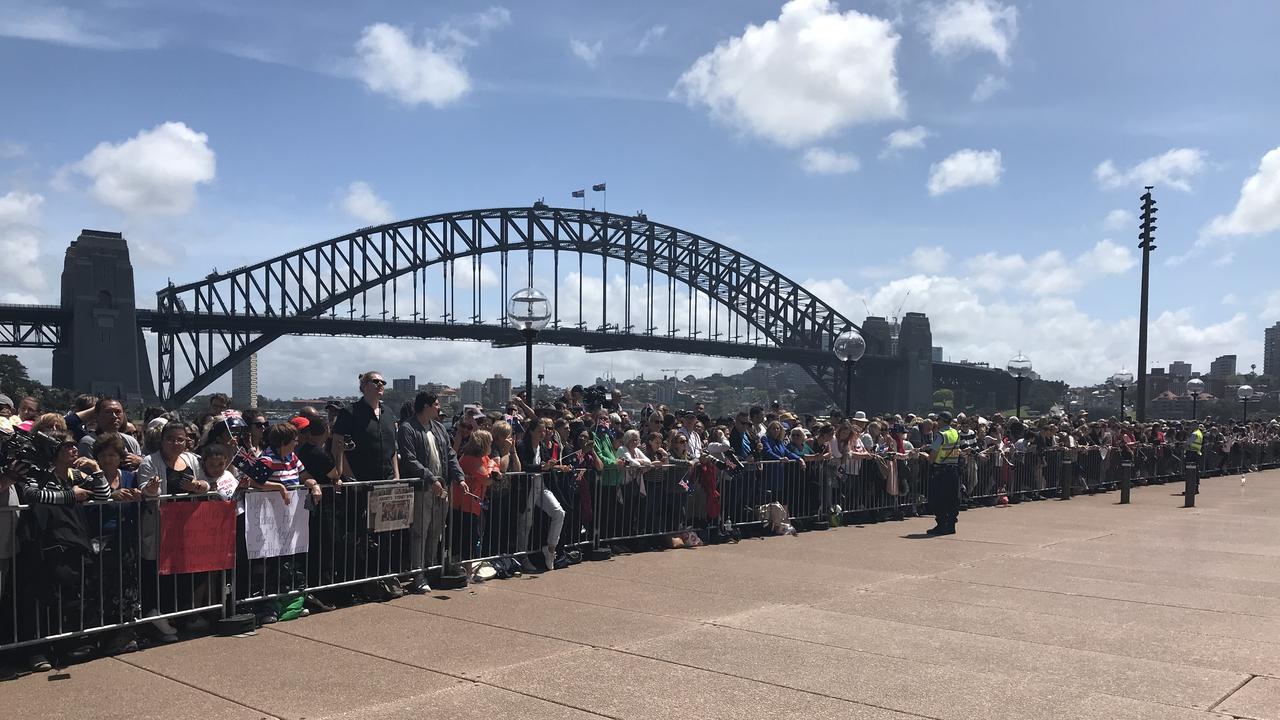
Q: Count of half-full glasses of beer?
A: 0